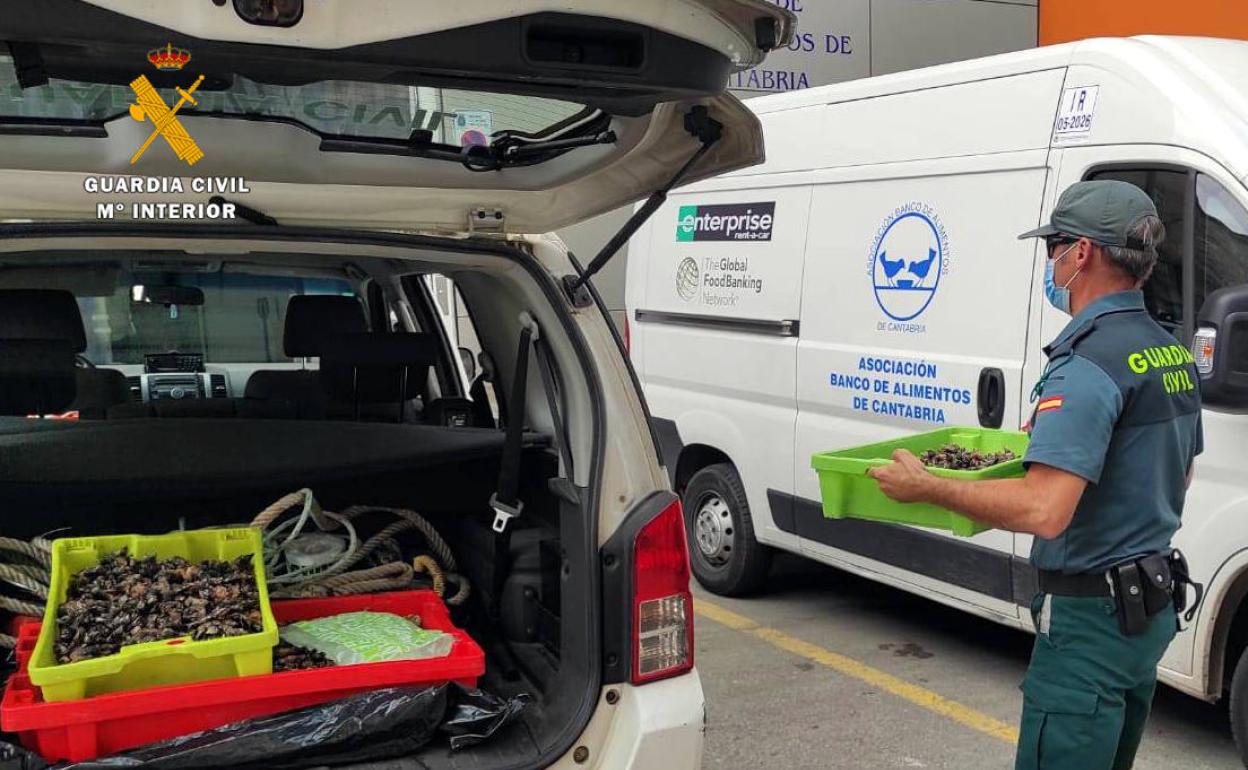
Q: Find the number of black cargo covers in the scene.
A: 1